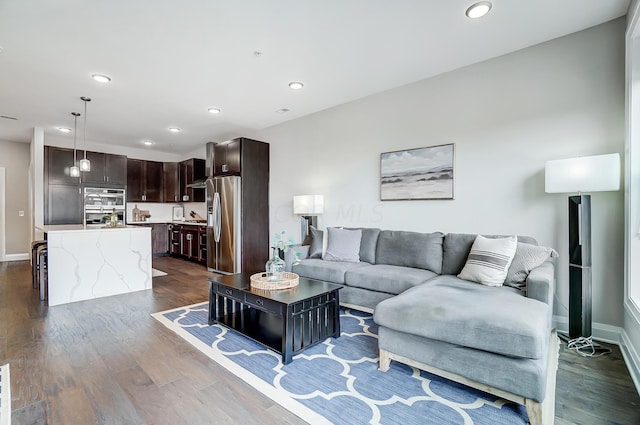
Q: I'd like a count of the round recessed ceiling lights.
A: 7